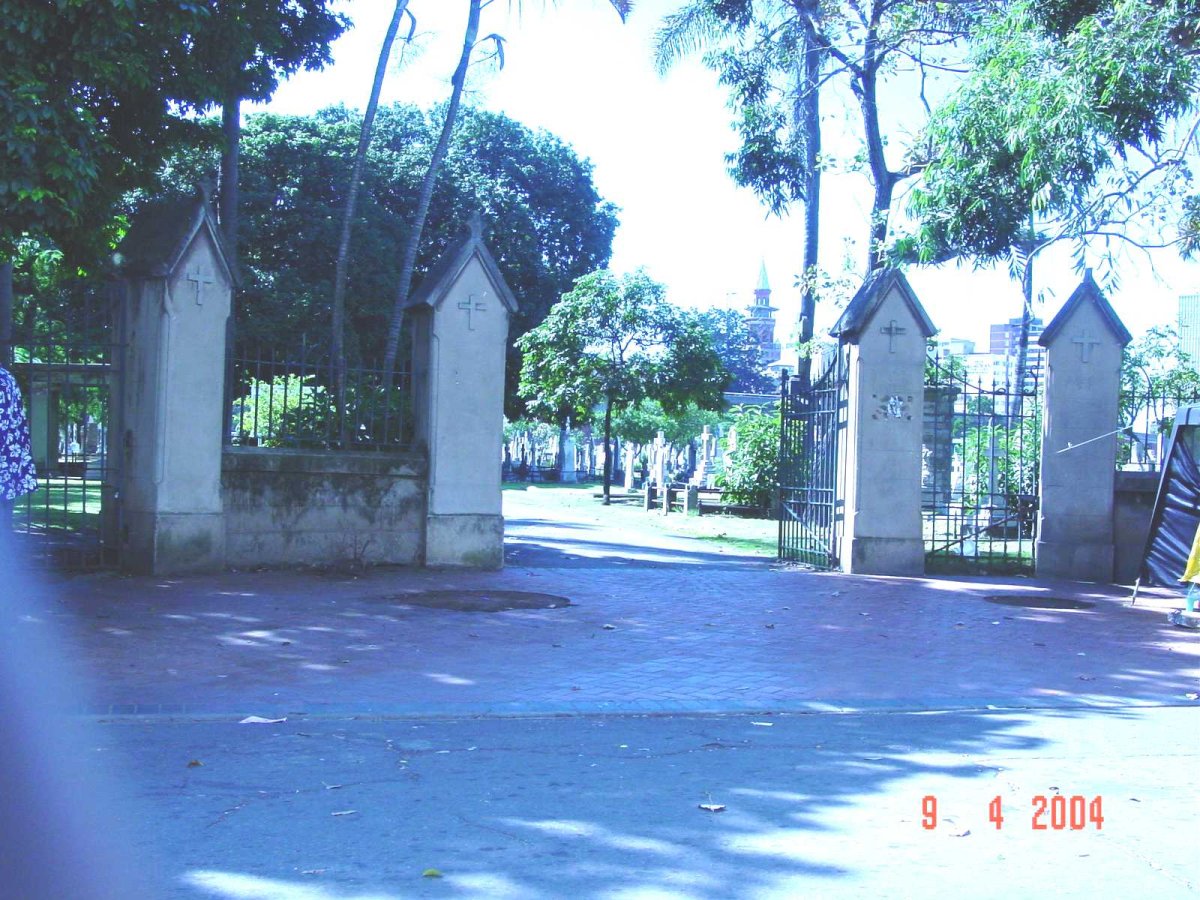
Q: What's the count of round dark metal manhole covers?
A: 2